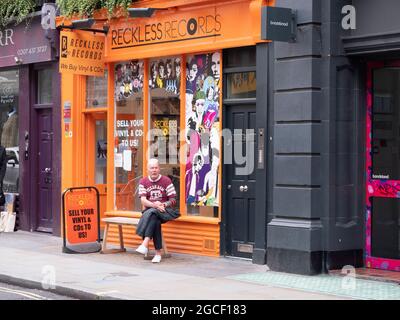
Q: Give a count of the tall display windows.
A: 3